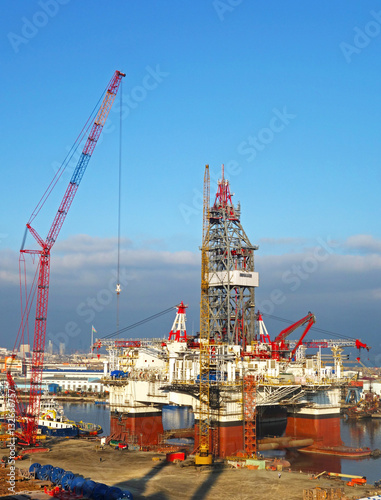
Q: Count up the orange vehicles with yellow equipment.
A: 1